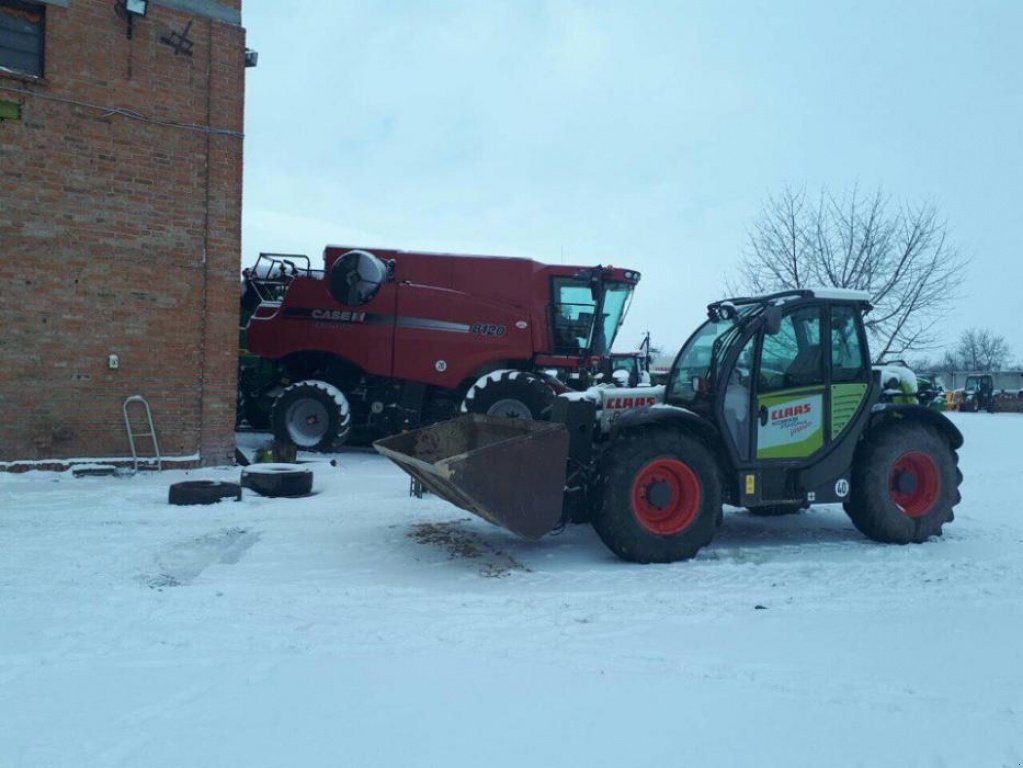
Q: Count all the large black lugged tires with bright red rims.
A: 2